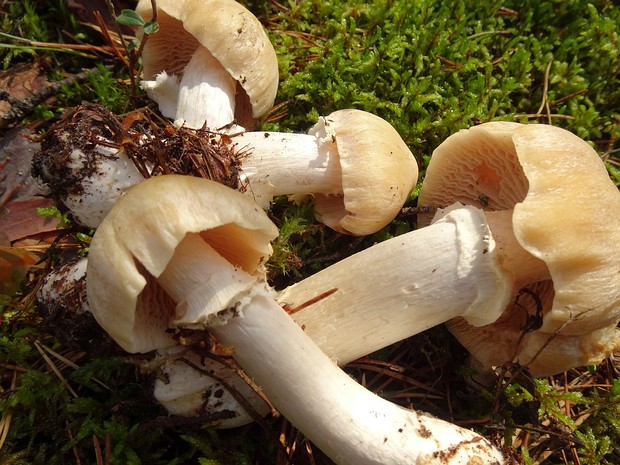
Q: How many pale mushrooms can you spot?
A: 4